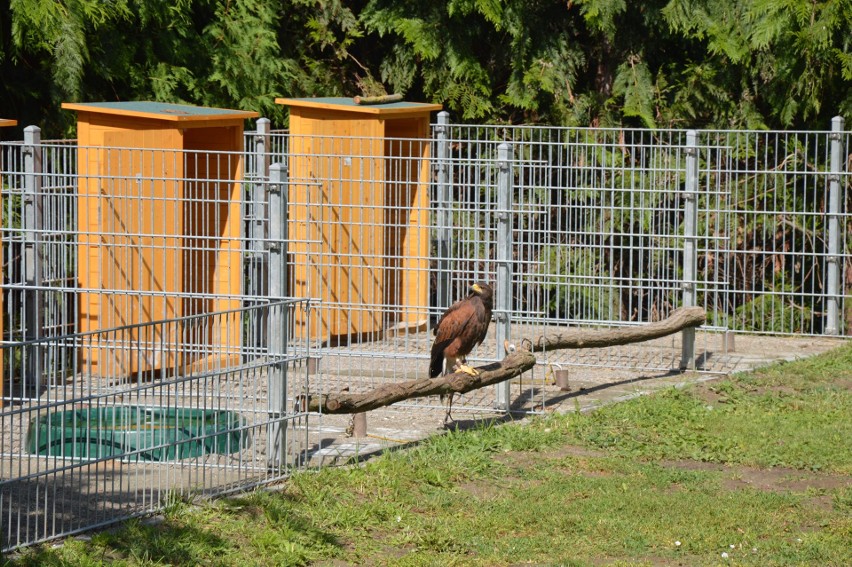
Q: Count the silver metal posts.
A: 7